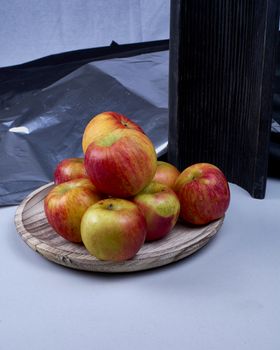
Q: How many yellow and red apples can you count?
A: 8